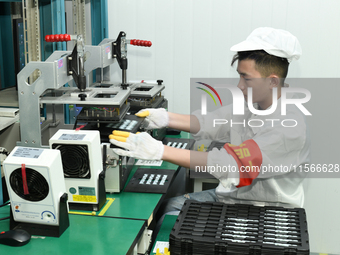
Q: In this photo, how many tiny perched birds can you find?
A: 0